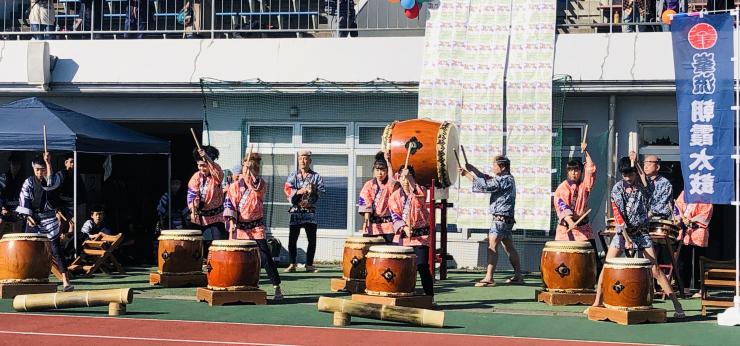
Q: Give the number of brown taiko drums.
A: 8